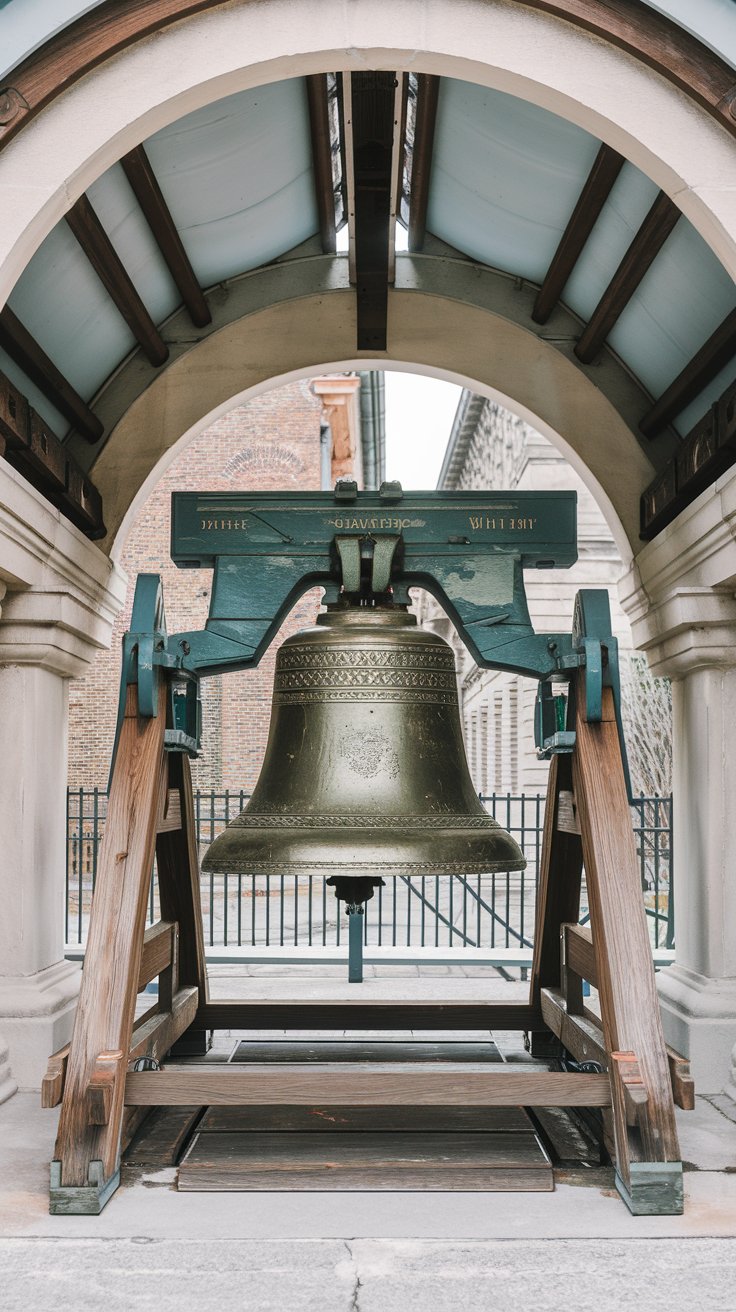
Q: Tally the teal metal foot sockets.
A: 2